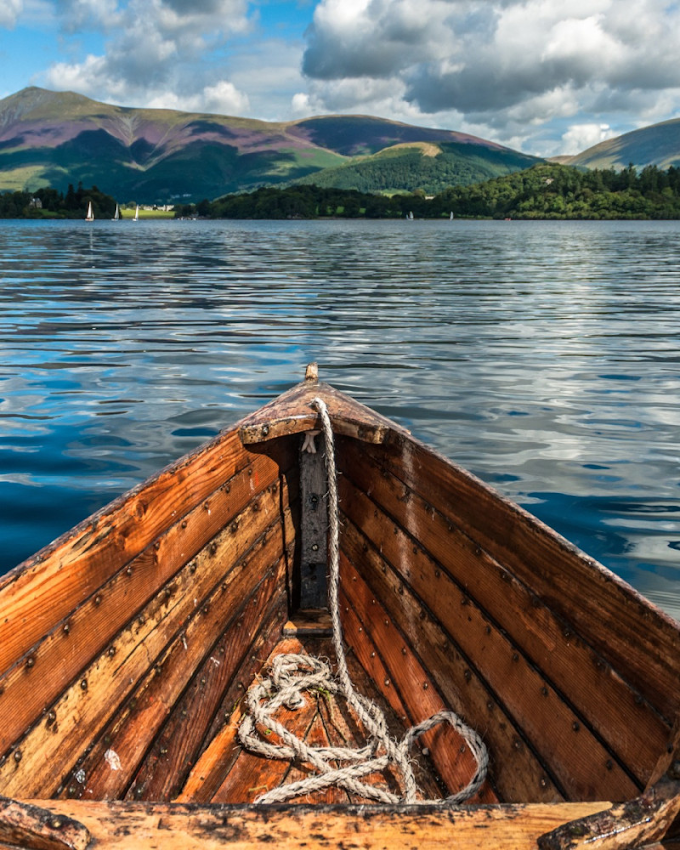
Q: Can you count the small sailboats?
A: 5